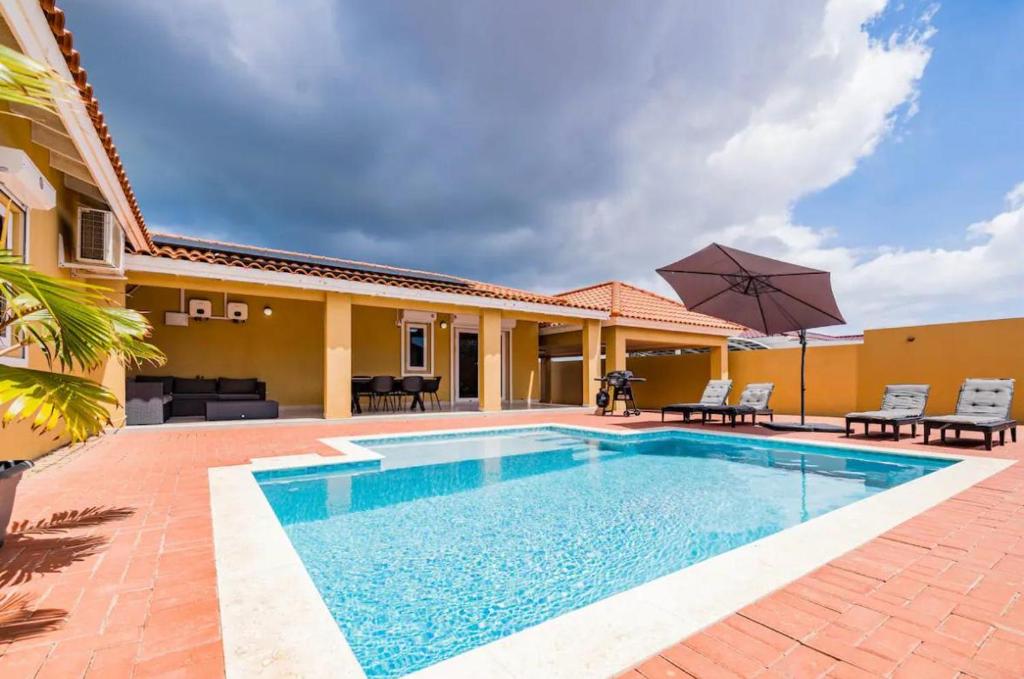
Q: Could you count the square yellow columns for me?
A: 5